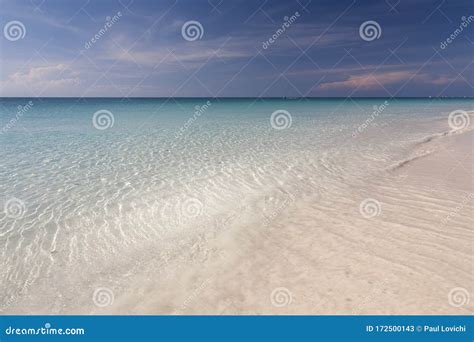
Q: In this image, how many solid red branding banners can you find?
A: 0